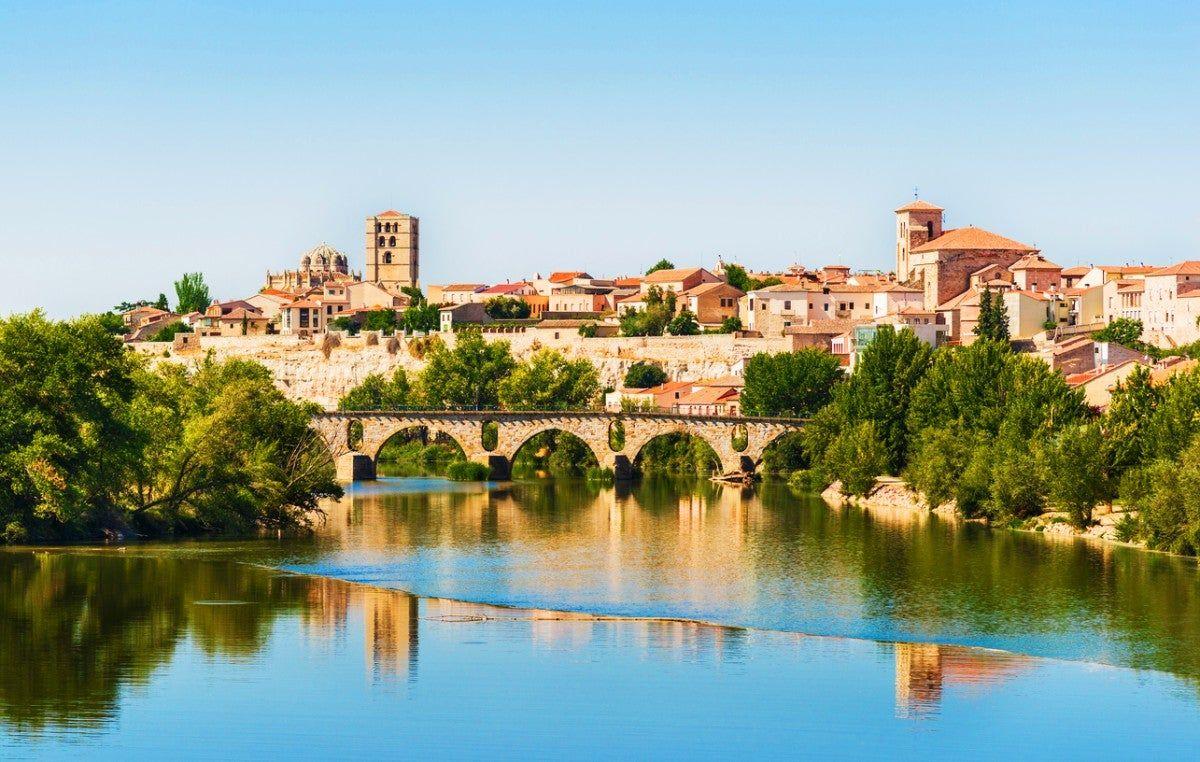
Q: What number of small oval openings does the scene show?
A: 4